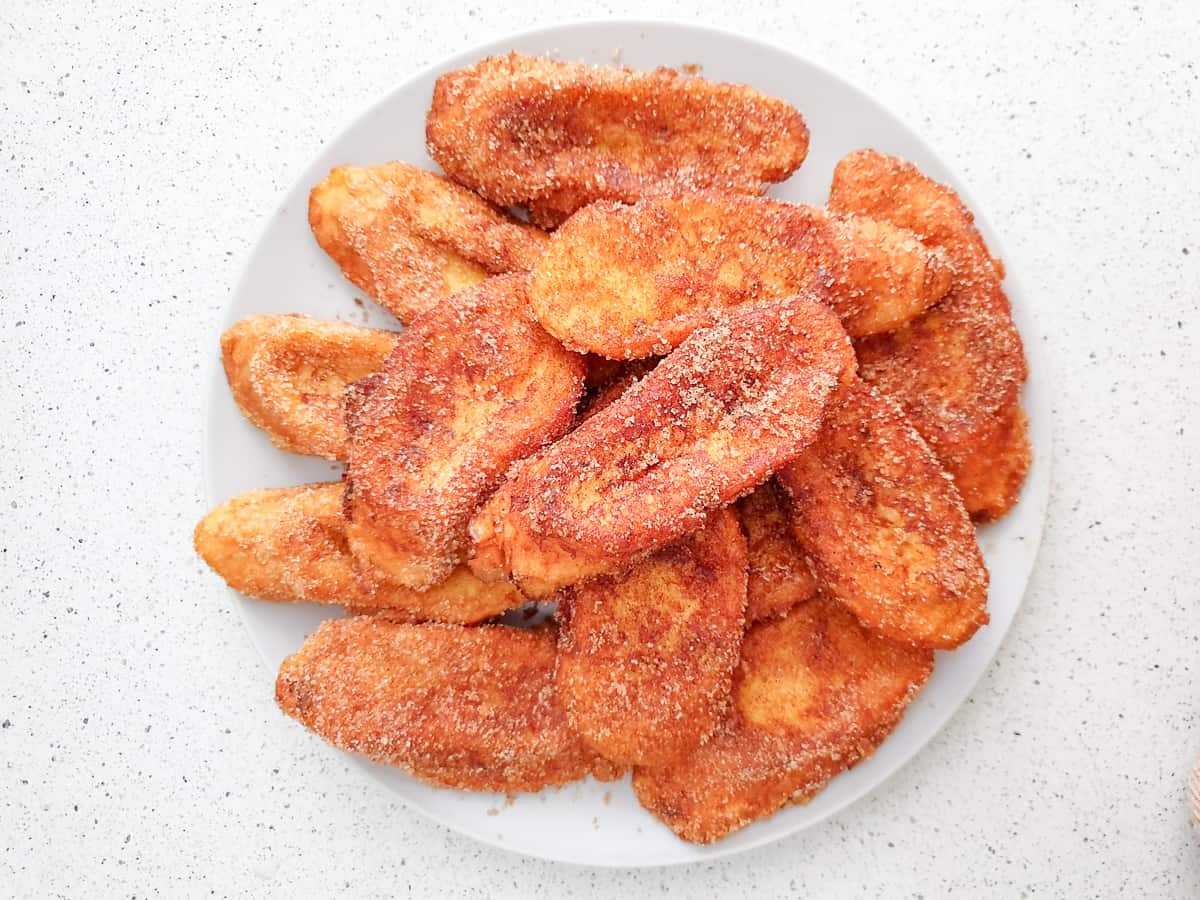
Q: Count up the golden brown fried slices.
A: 13